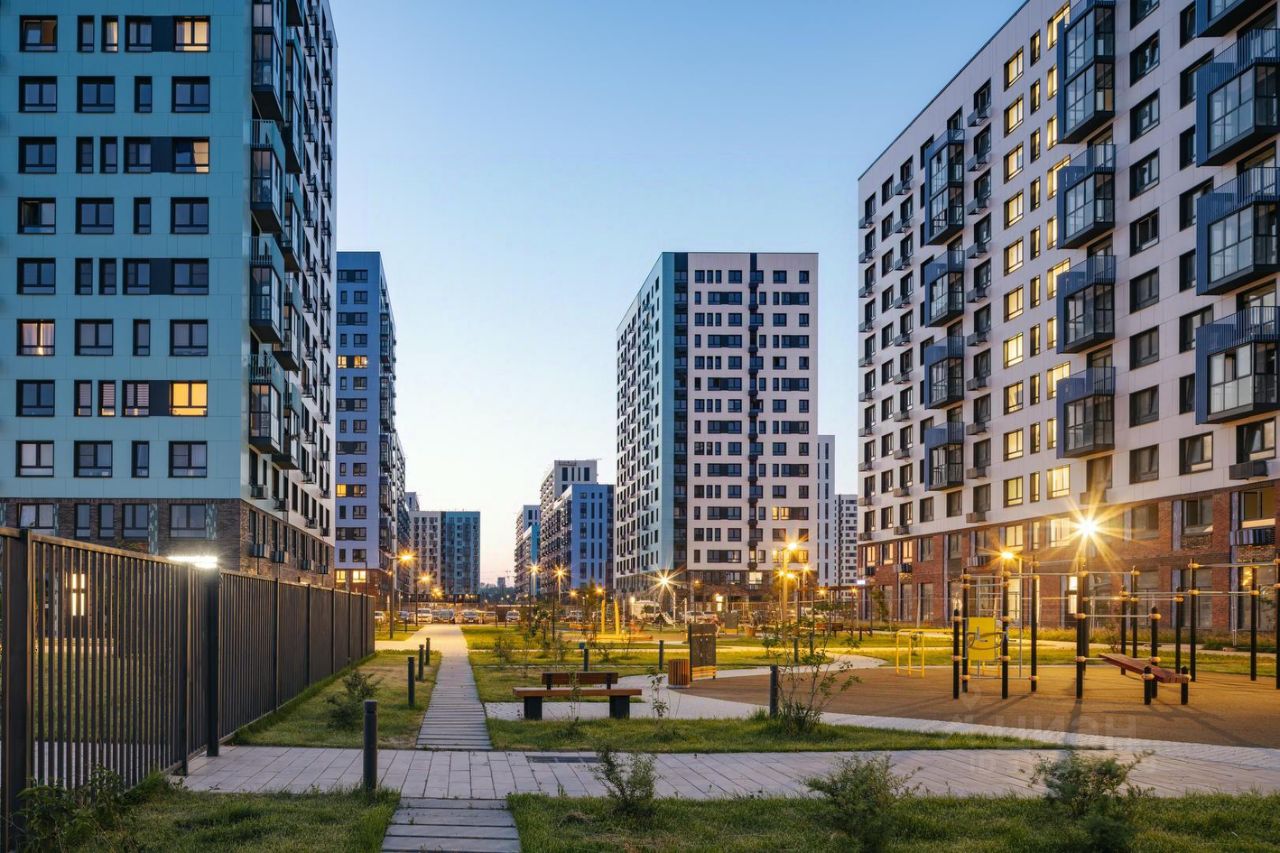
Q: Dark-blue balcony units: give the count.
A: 12